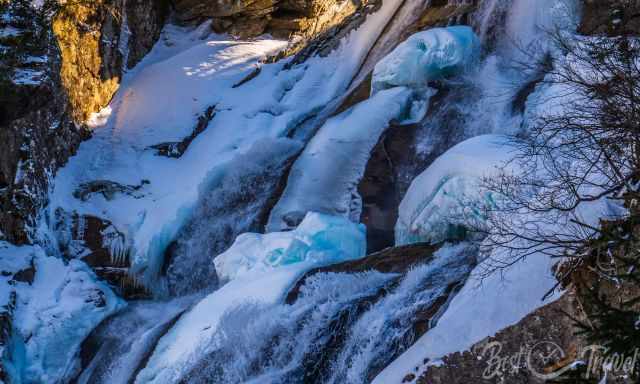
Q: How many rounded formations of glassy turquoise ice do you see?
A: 3